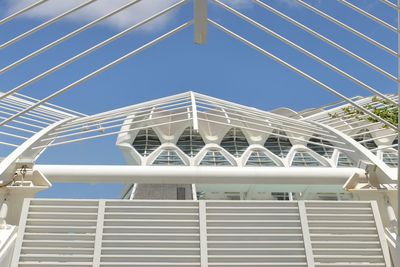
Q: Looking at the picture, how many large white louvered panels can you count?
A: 4